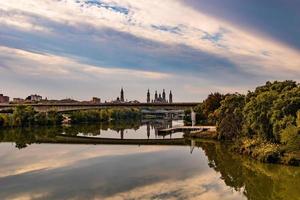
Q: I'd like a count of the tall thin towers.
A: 5